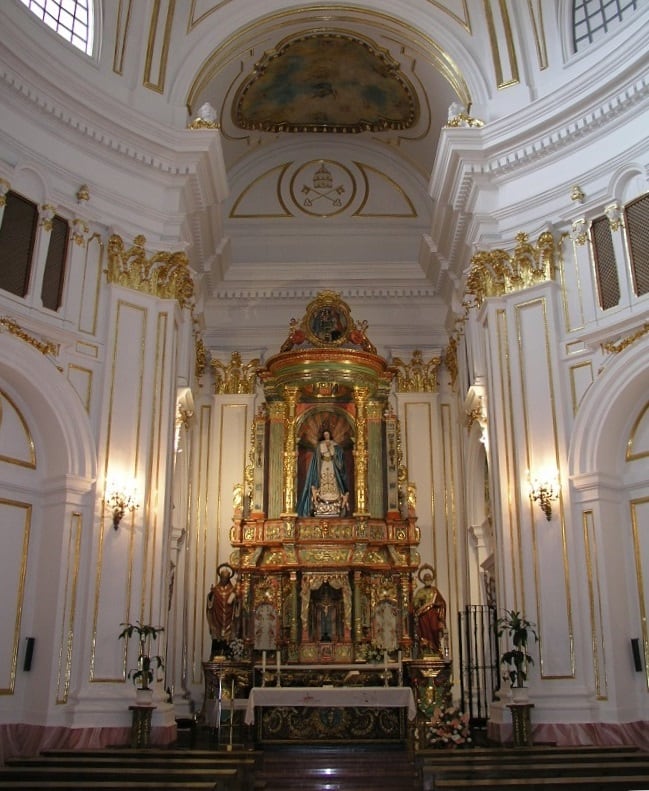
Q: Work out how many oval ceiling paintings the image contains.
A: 1